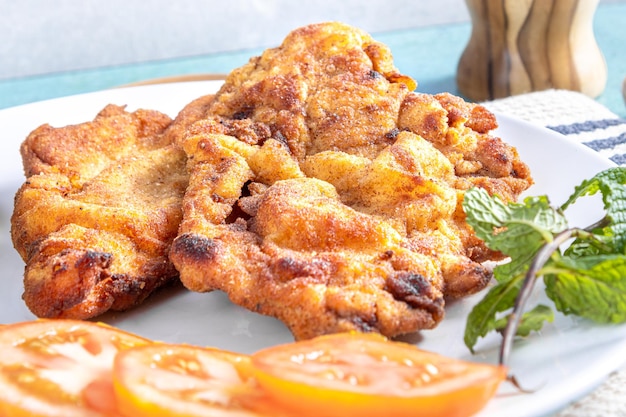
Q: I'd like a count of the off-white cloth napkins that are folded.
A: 1